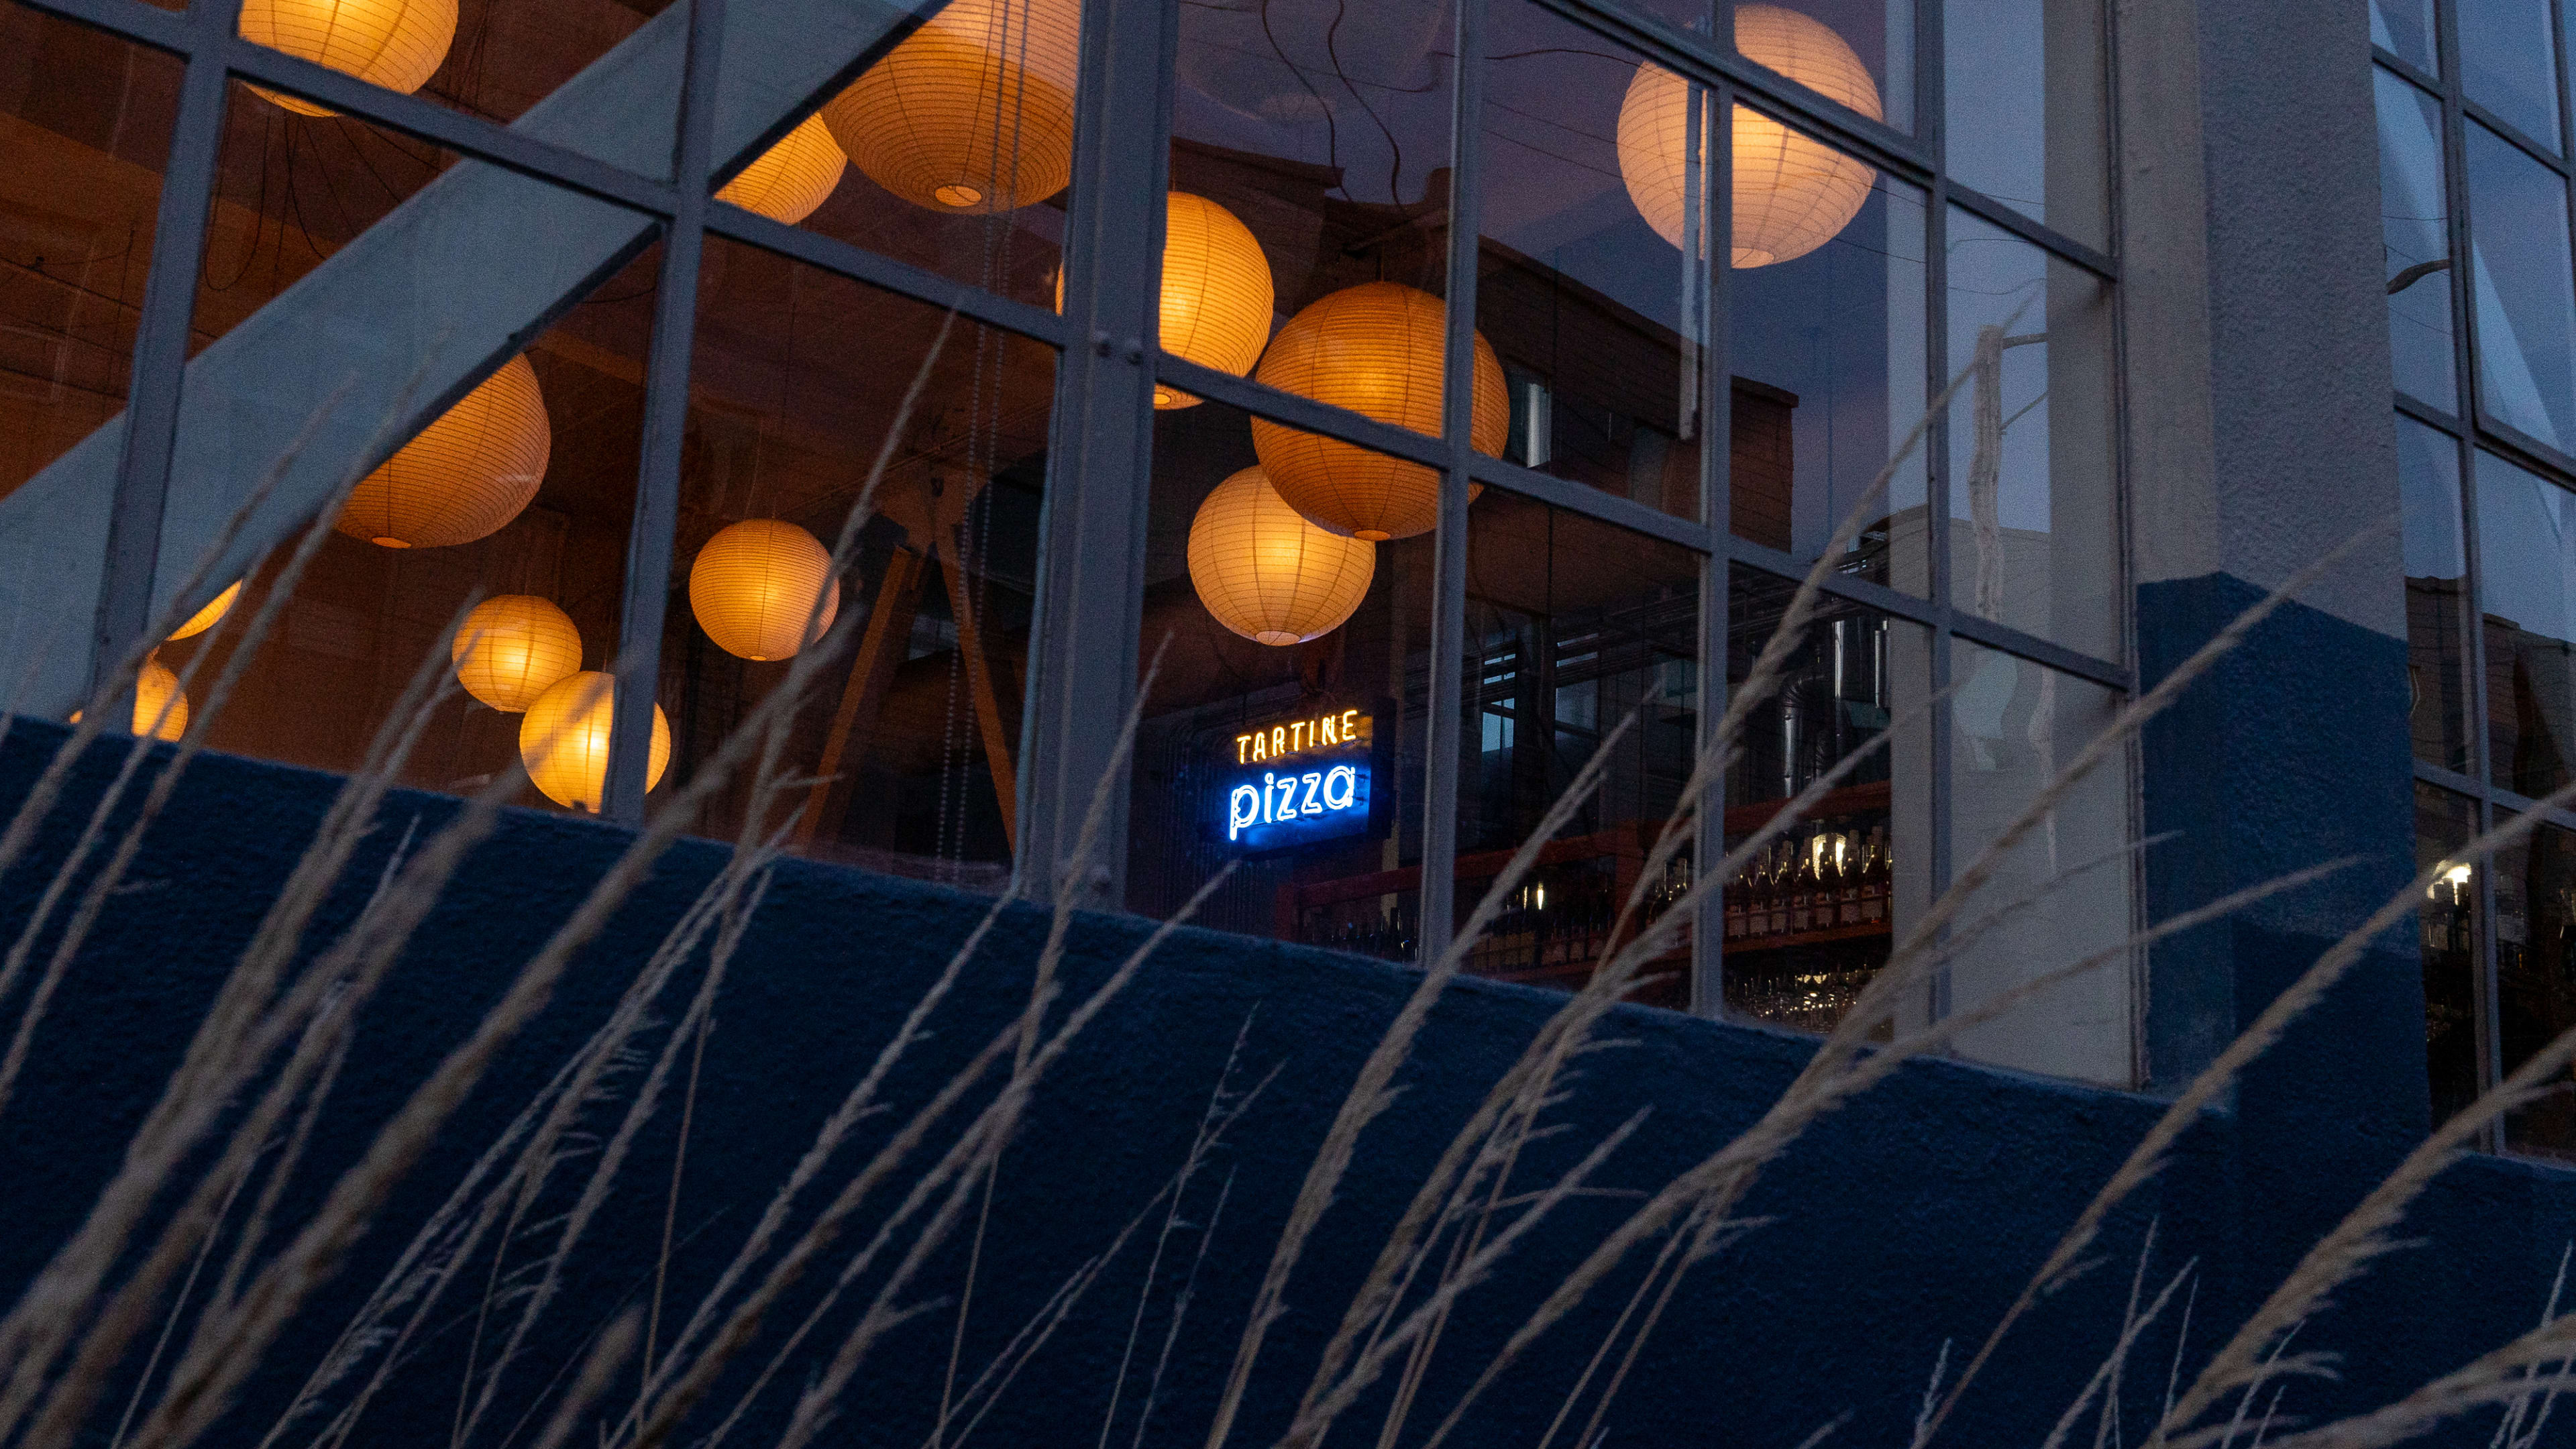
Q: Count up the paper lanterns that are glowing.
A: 13